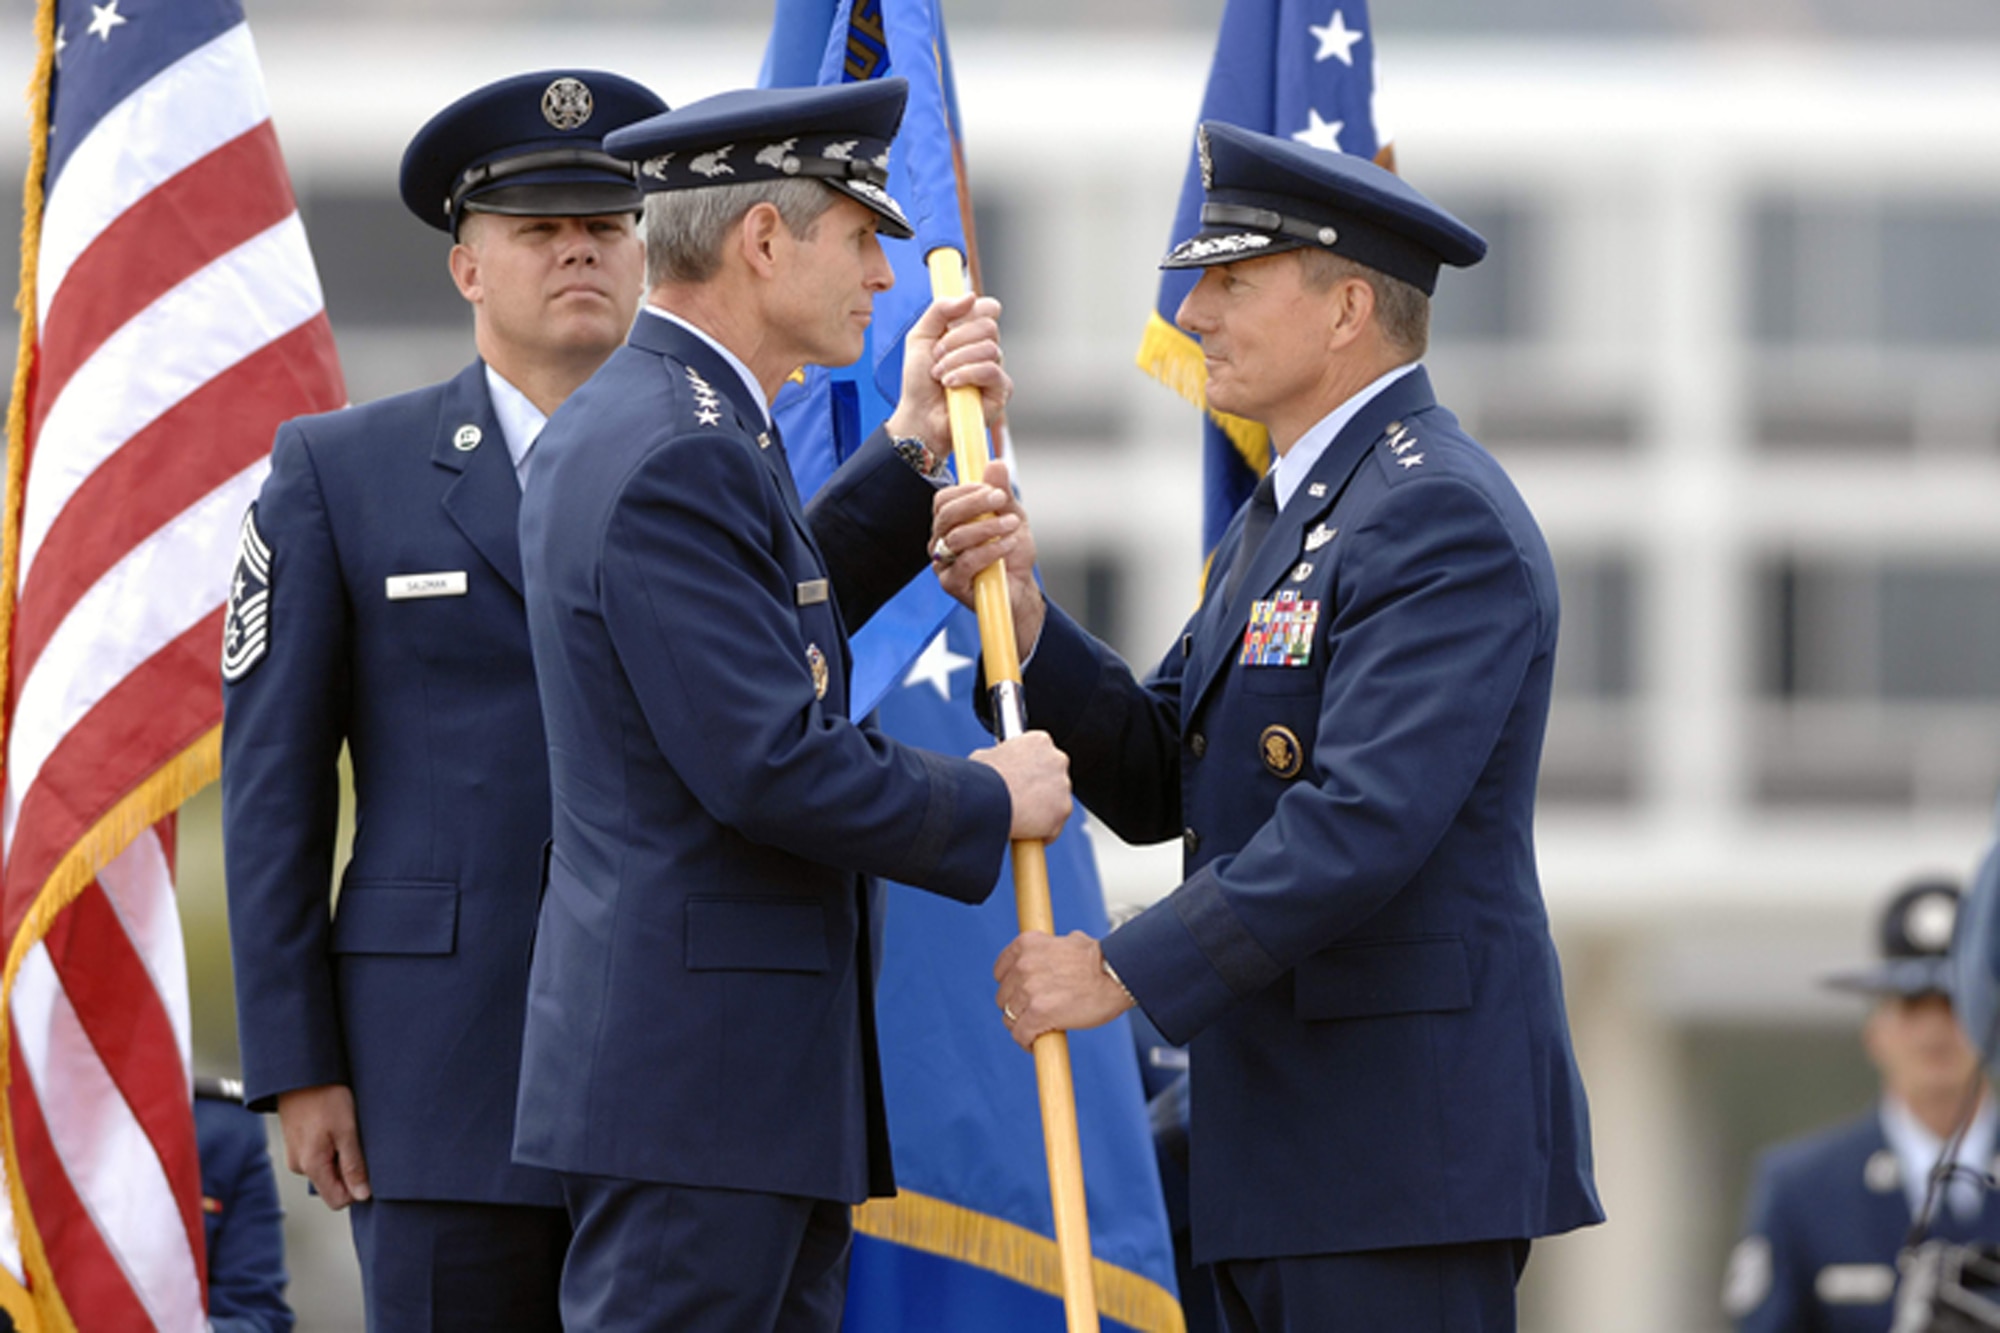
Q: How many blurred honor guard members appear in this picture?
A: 1